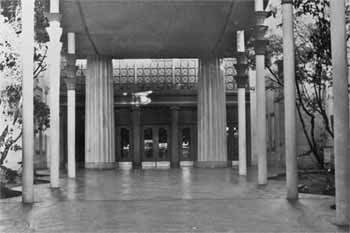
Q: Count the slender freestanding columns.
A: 7